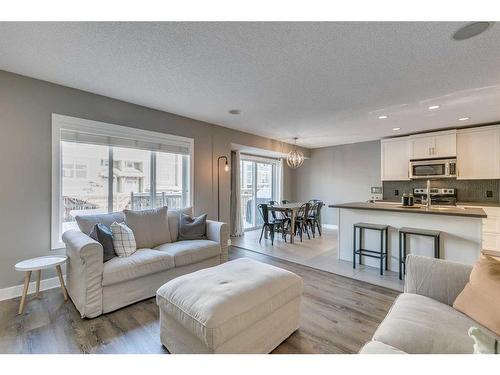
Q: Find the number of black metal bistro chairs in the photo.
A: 6